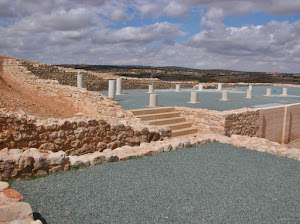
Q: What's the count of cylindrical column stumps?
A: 14